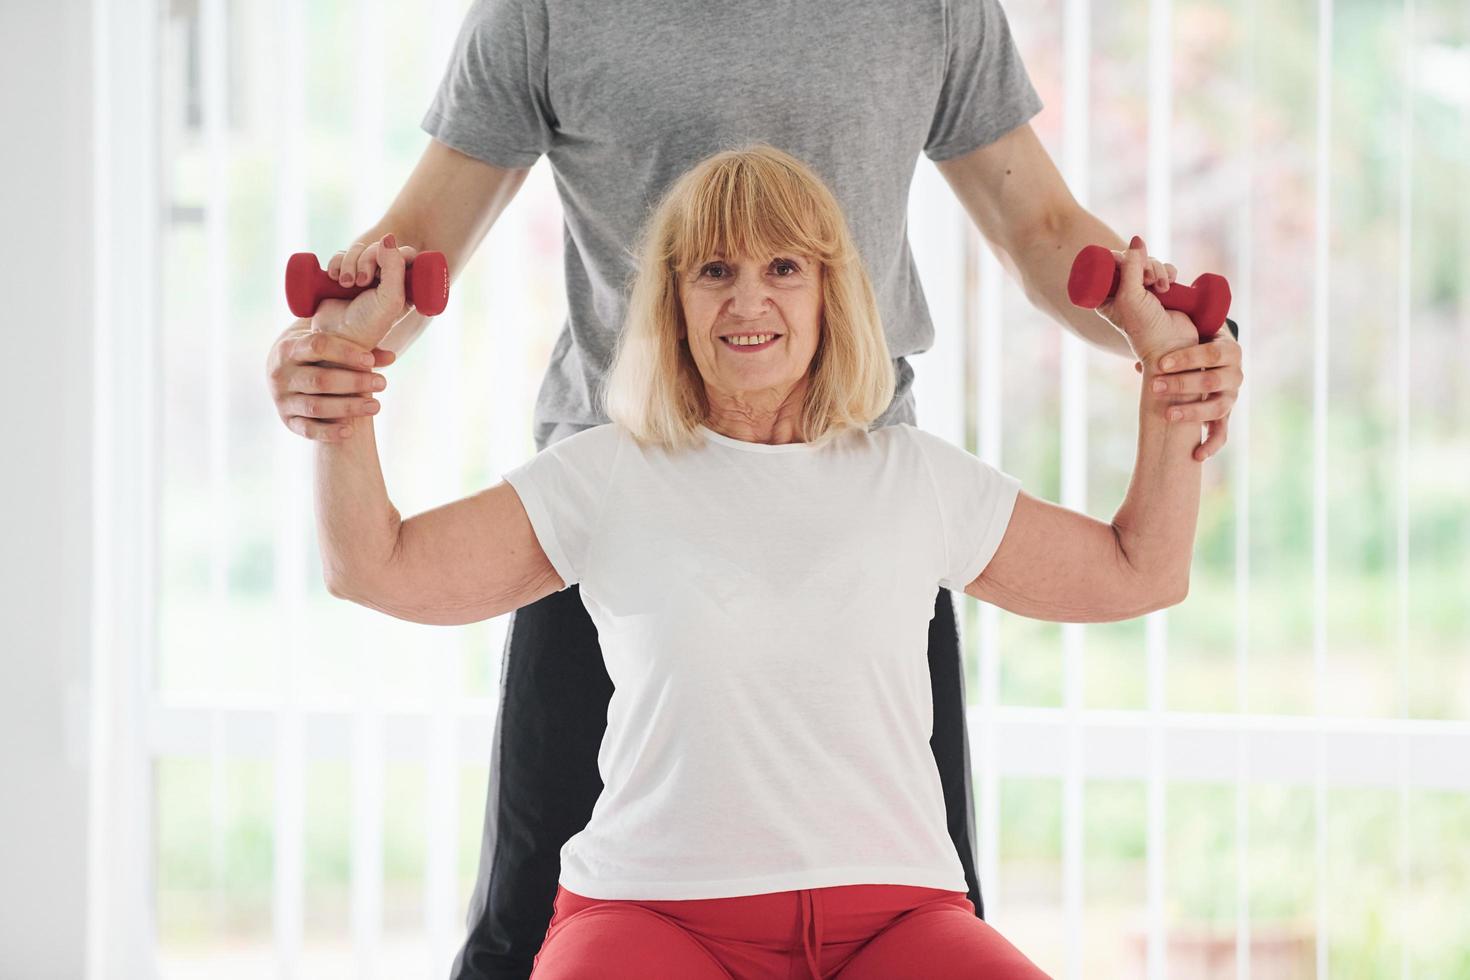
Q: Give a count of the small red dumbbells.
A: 2